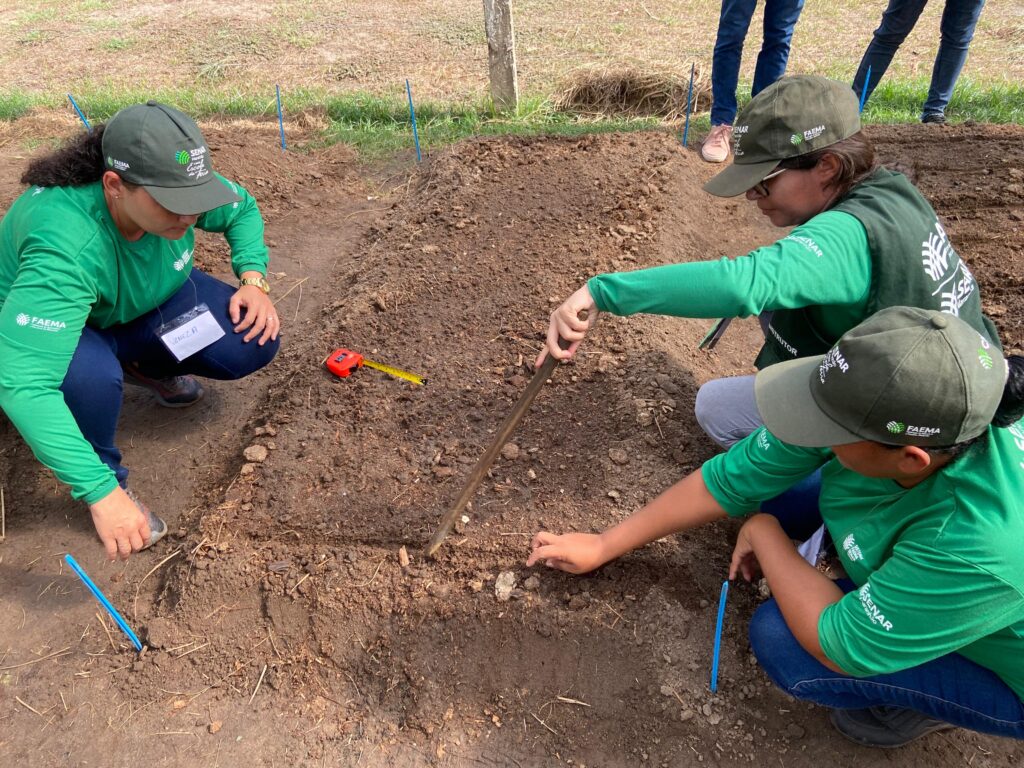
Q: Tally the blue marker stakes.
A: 7